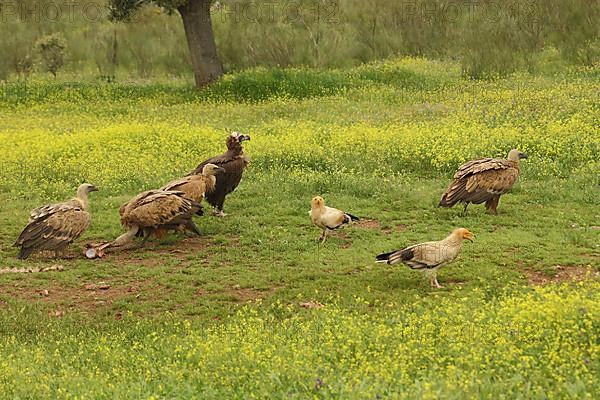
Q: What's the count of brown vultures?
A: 5